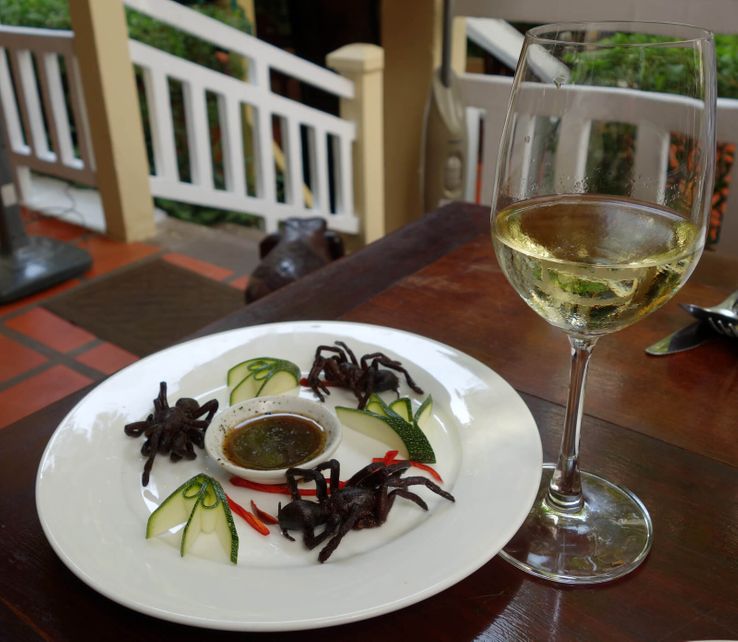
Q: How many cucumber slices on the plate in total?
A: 3